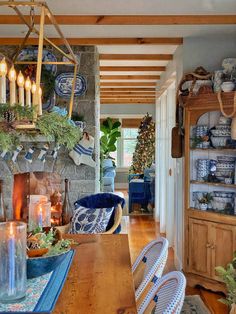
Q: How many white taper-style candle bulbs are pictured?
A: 6